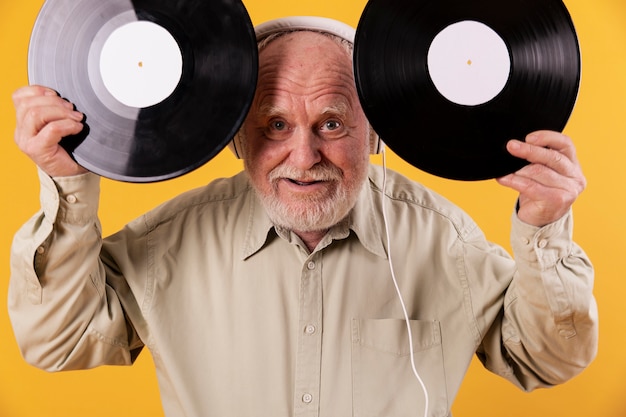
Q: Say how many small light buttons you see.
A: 7